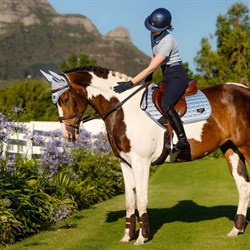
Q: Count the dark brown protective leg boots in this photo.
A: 3